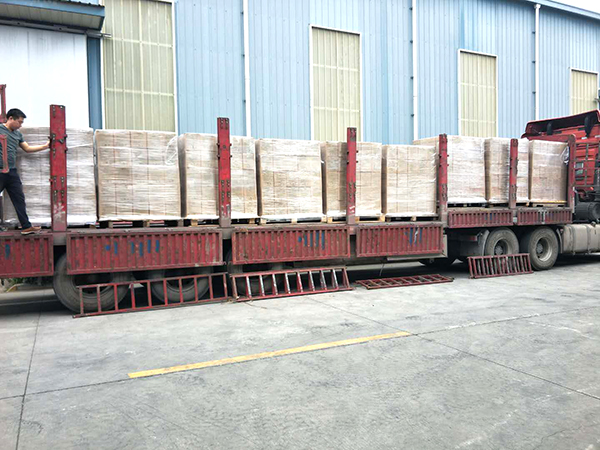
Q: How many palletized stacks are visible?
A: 9